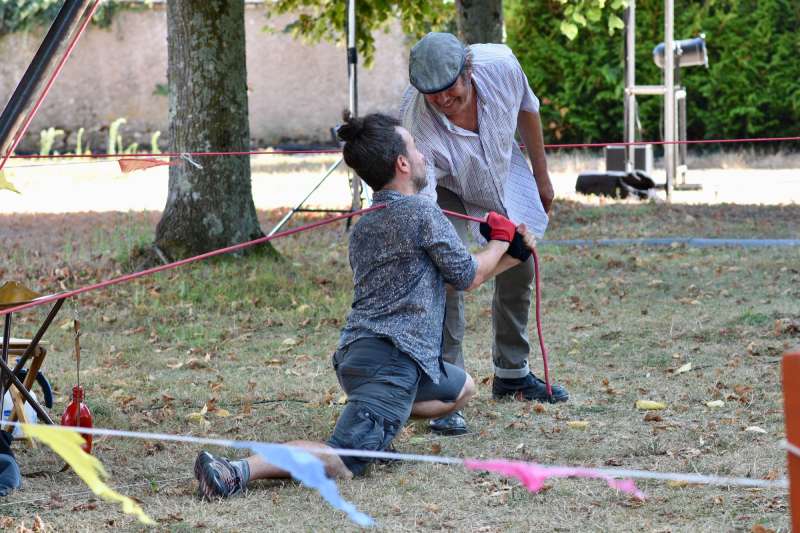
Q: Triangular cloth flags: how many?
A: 5